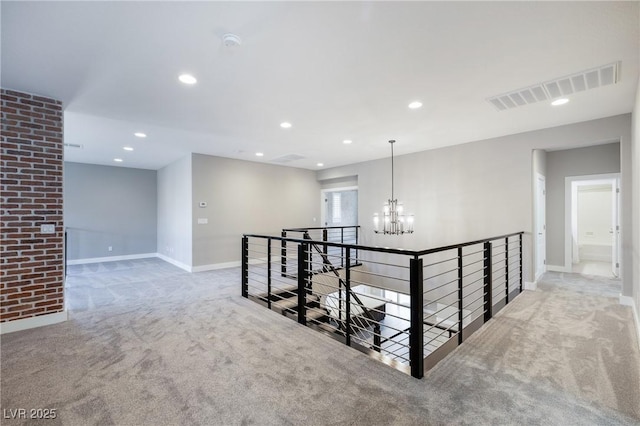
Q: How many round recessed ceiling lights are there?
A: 10